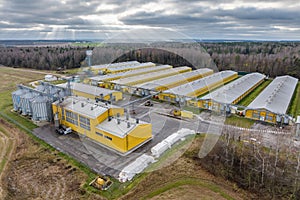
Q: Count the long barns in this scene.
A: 8